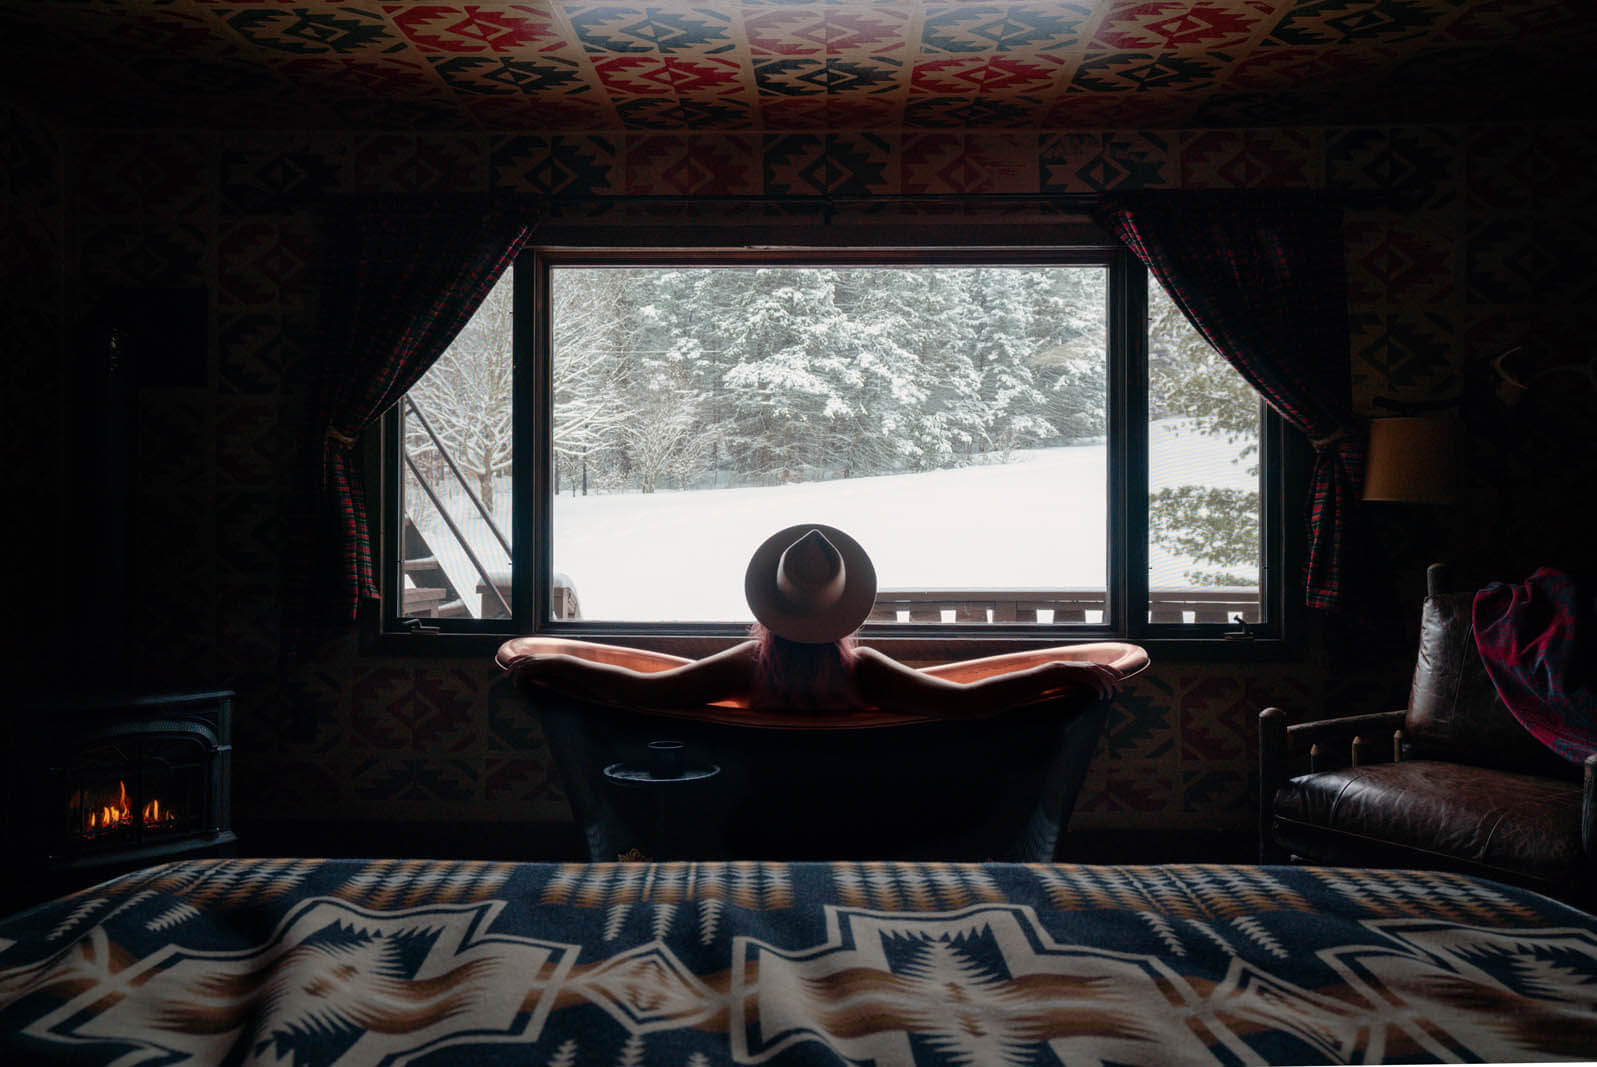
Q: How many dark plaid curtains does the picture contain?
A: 2